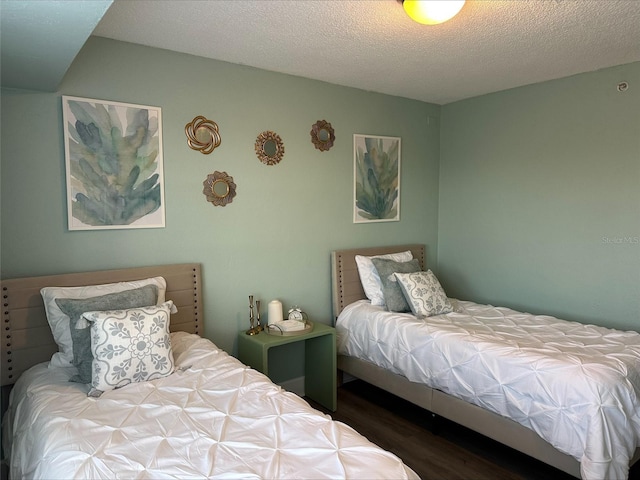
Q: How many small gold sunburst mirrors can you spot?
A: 4